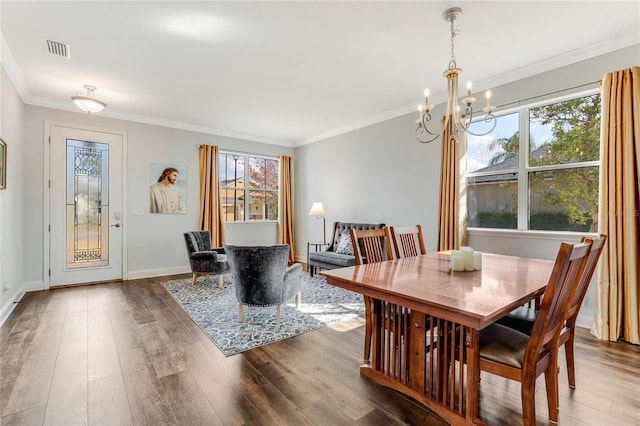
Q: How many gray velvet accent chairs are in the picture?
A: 2